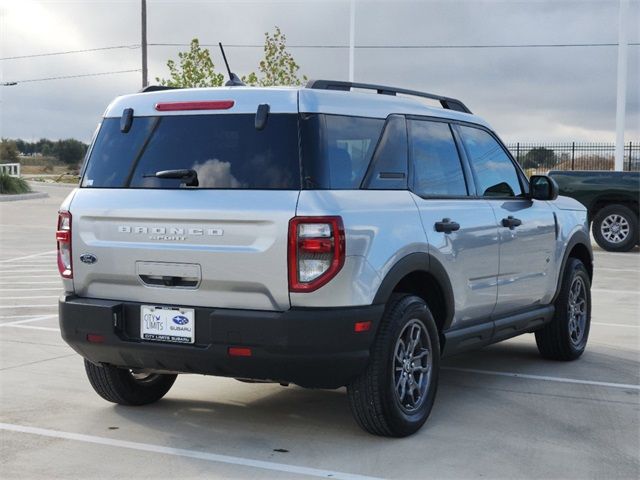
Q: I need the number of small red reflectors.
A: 3